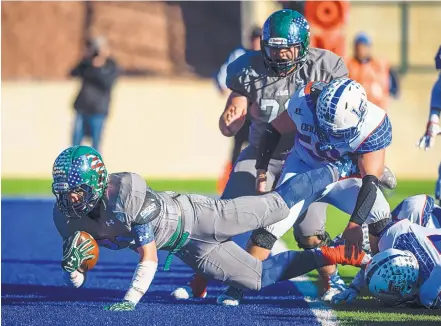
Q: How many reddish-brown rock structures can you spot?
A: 2